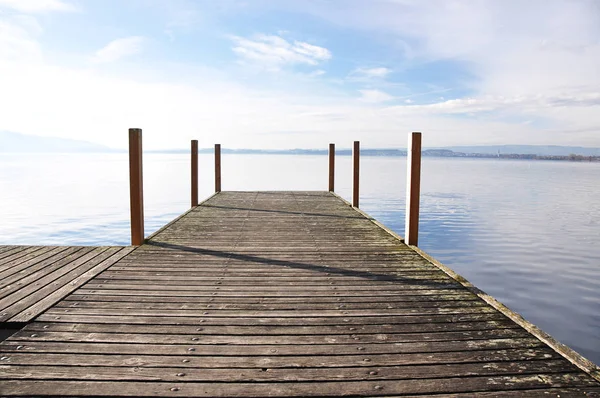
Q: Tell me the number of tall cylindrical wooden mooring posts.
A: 6